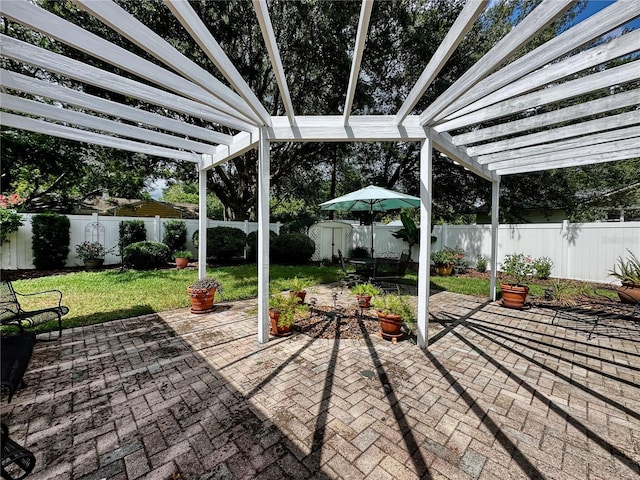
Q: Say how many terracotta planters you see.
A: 8